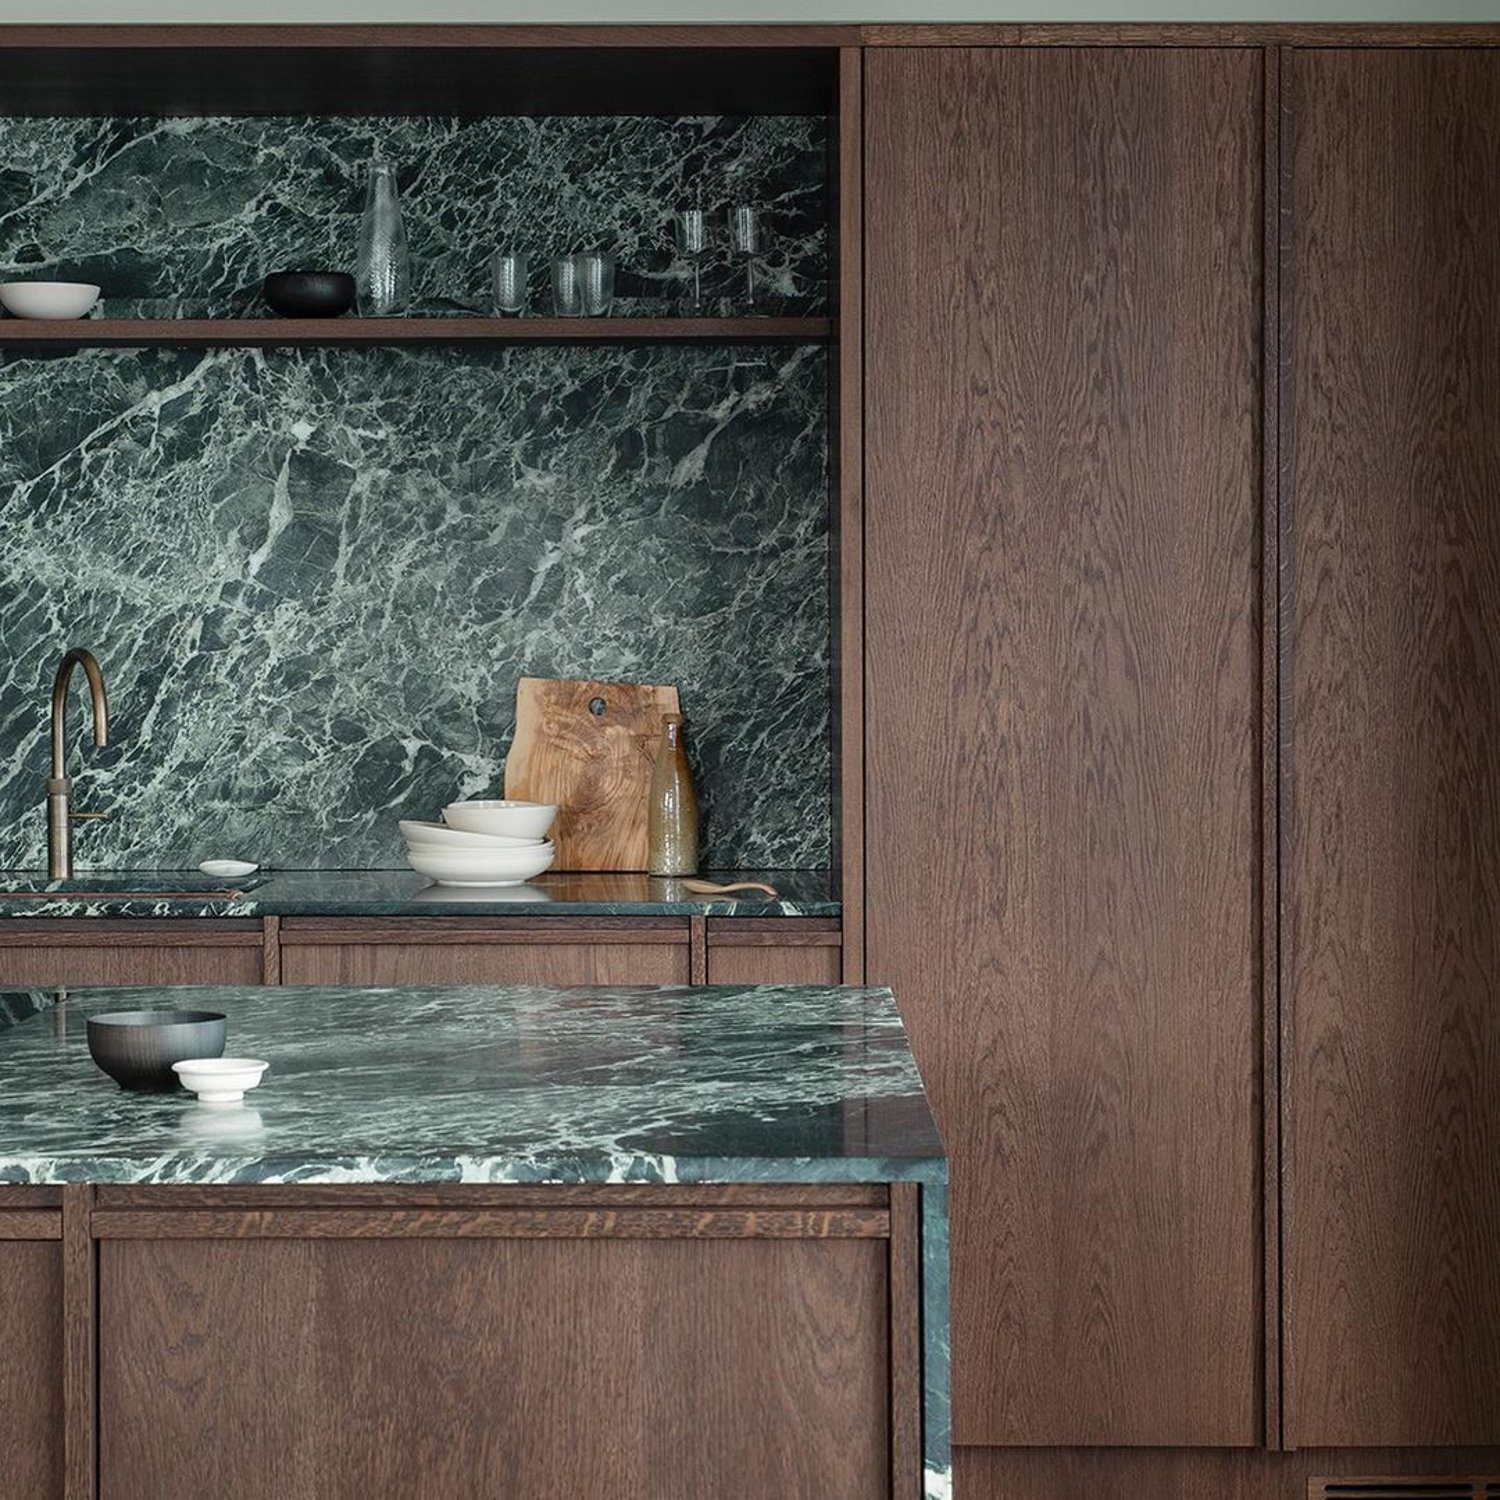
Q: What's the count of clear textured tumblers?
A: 3